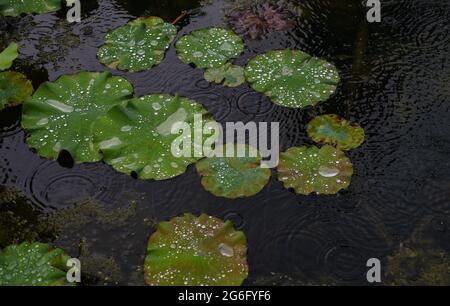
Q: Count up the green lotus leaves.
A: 14